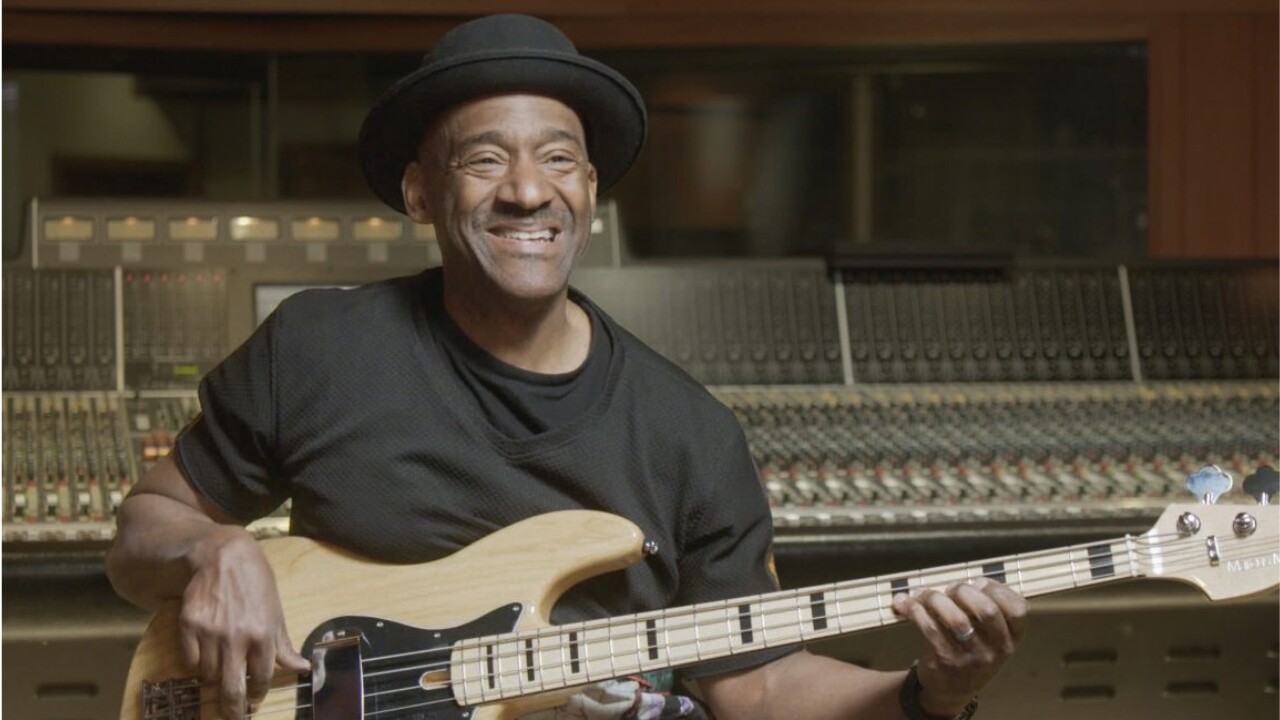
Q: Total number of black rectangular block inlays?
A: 9